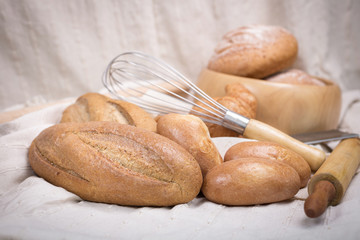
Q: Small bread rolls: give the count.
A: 3